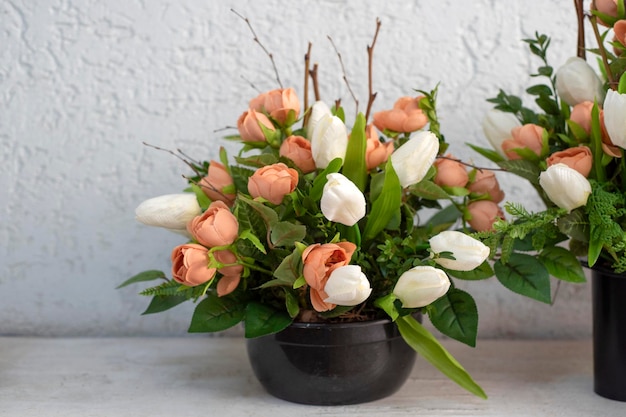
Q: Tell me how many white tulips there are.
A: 12